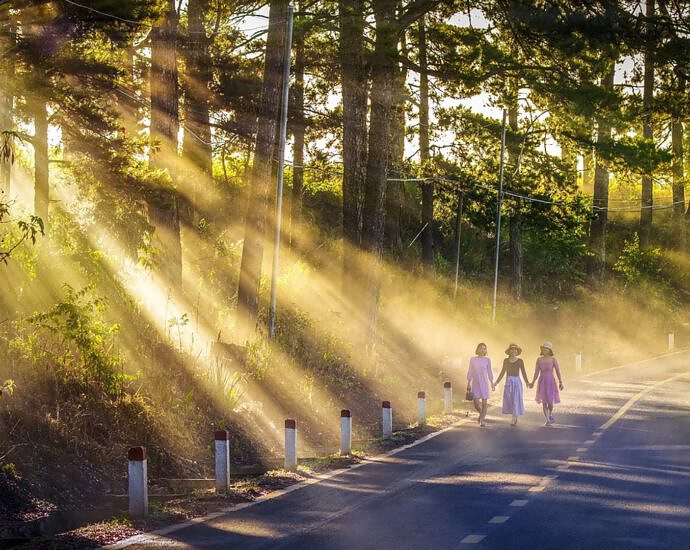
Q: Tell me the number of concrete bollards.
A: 9